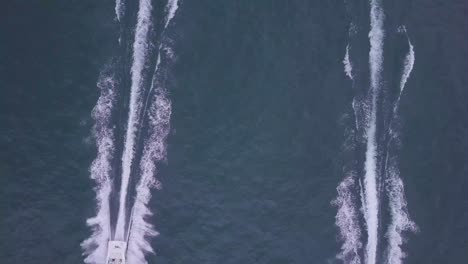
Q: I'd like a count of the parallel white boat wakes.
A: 2